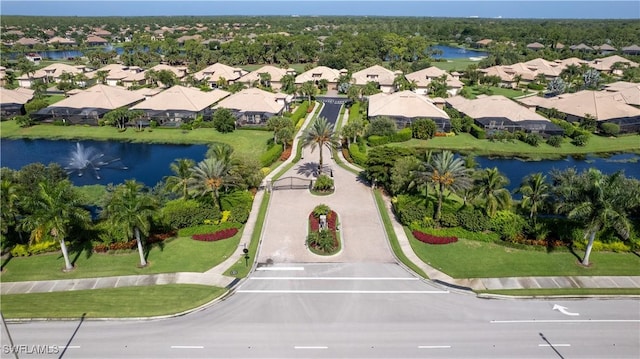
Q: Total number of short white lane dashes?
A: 5